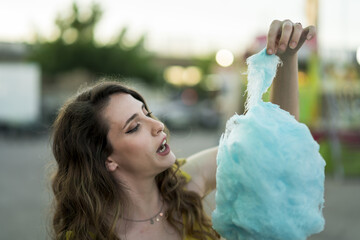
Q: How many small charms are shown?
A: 3